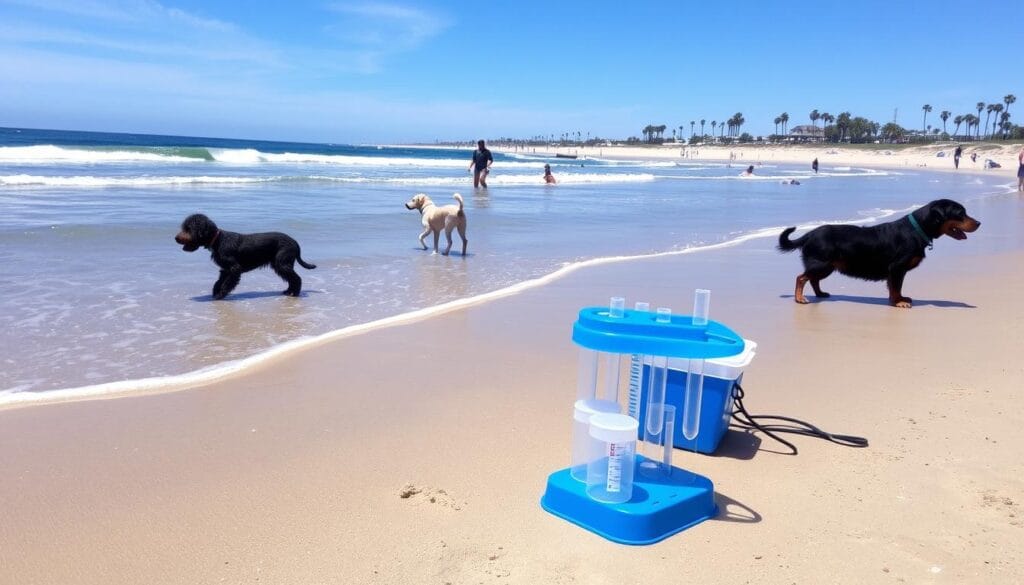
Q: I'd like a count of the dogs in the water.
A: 2